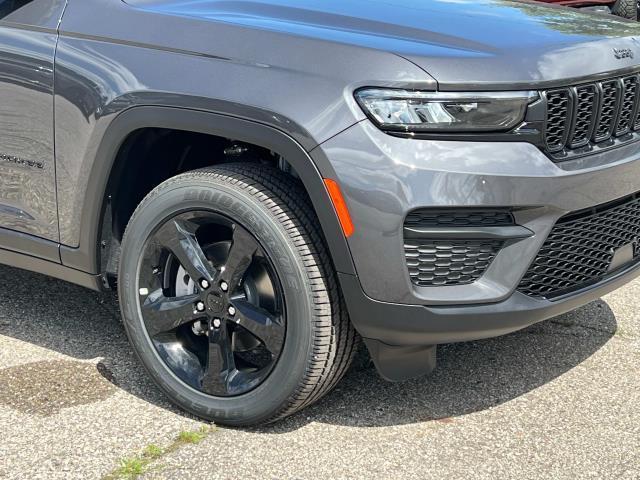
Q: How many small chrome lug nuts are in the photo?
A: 5